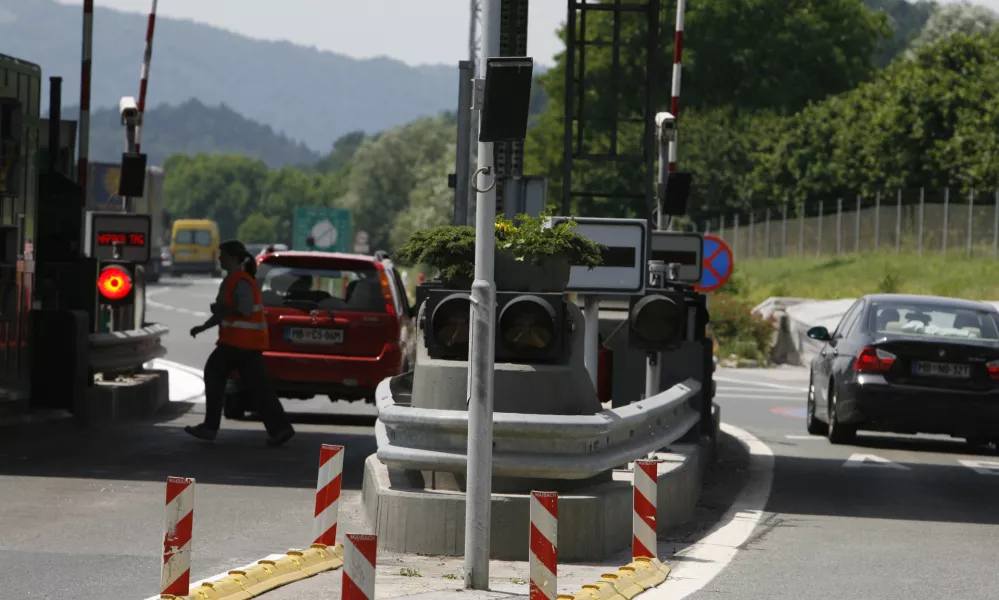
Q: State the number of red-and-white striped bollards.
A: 5